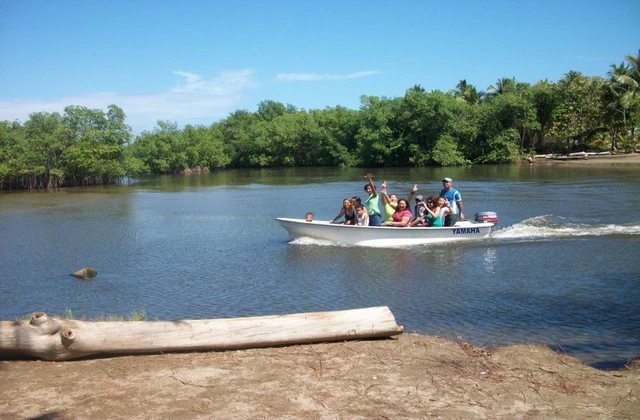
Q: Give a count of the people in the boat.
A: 11